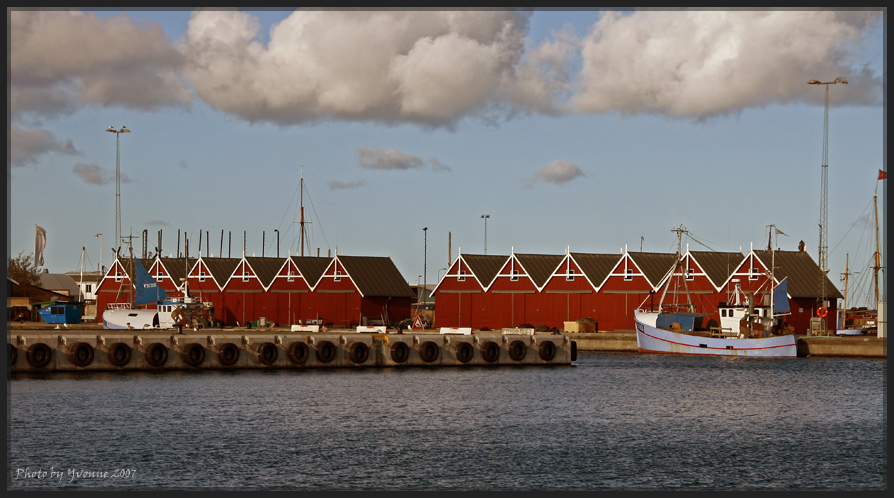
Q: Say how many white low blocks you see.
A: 4